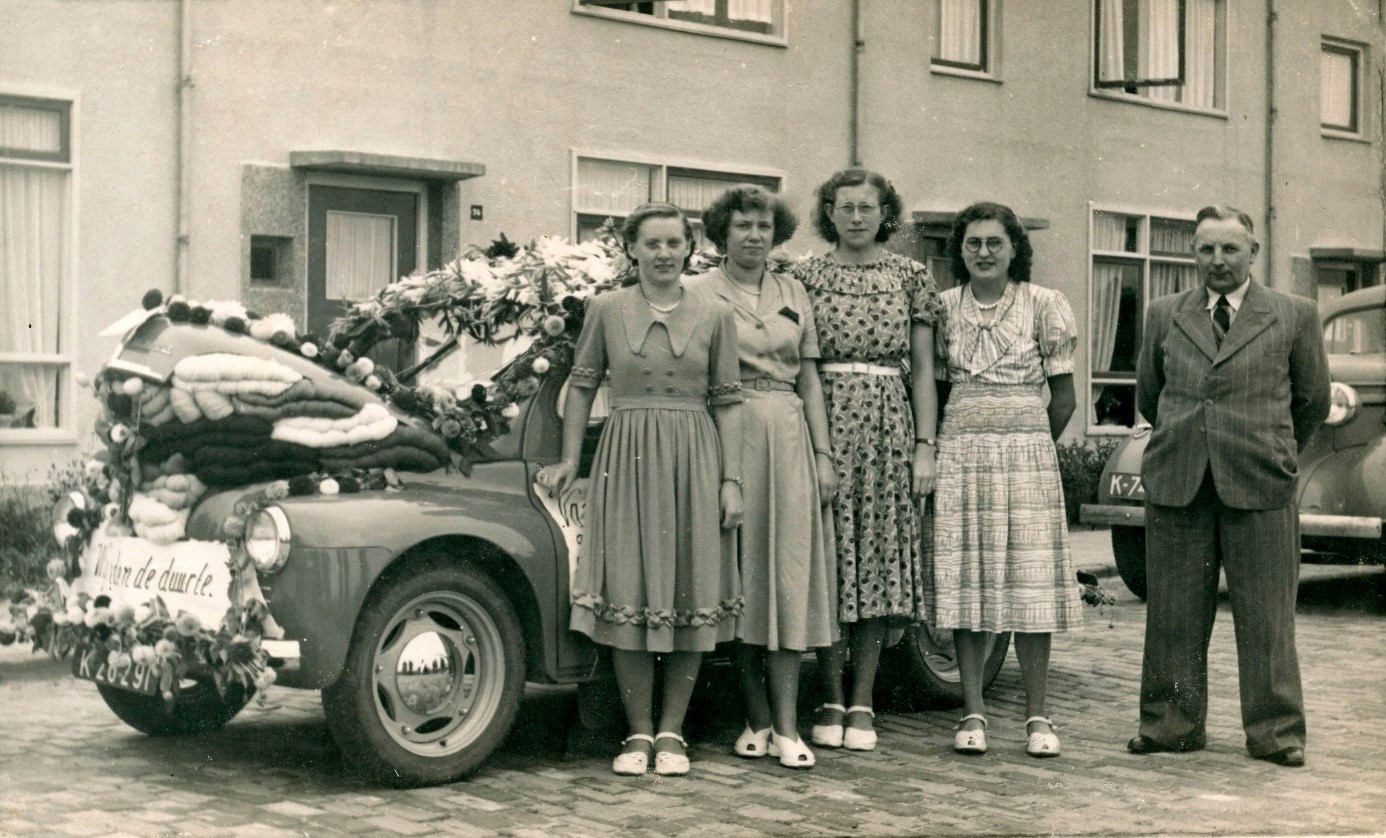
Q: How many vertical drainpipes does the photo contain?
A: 3